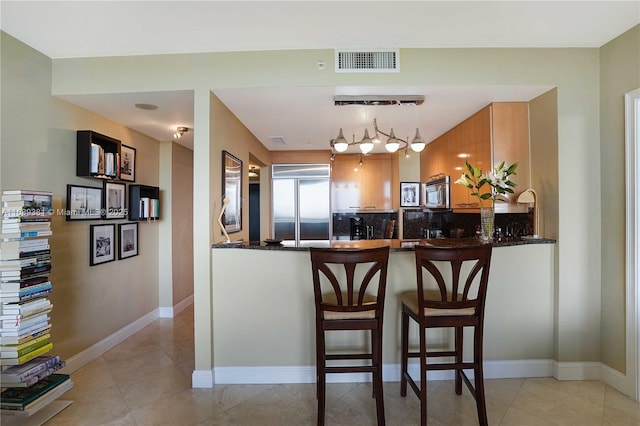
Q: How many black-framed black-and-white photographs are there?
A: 6